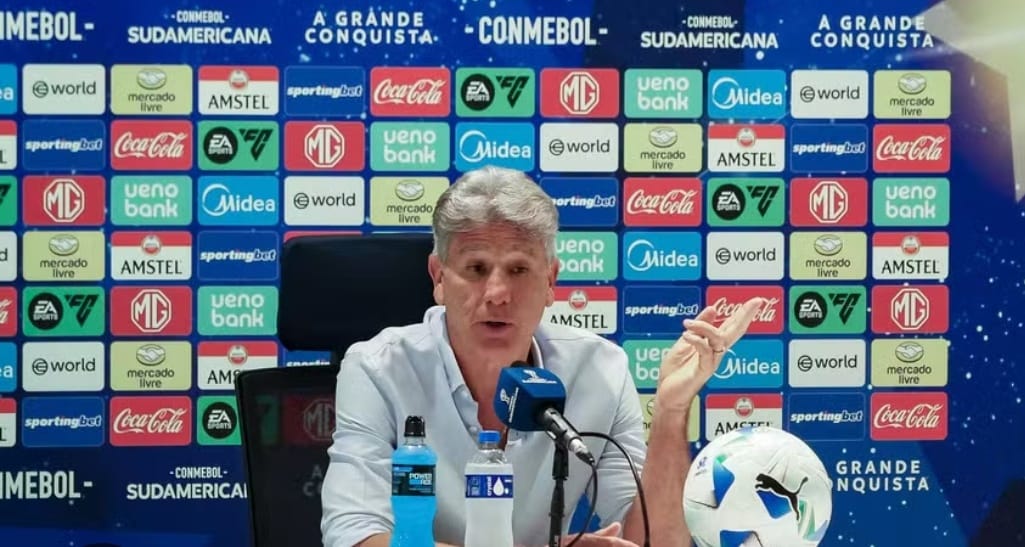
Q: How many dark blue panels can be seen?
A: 9